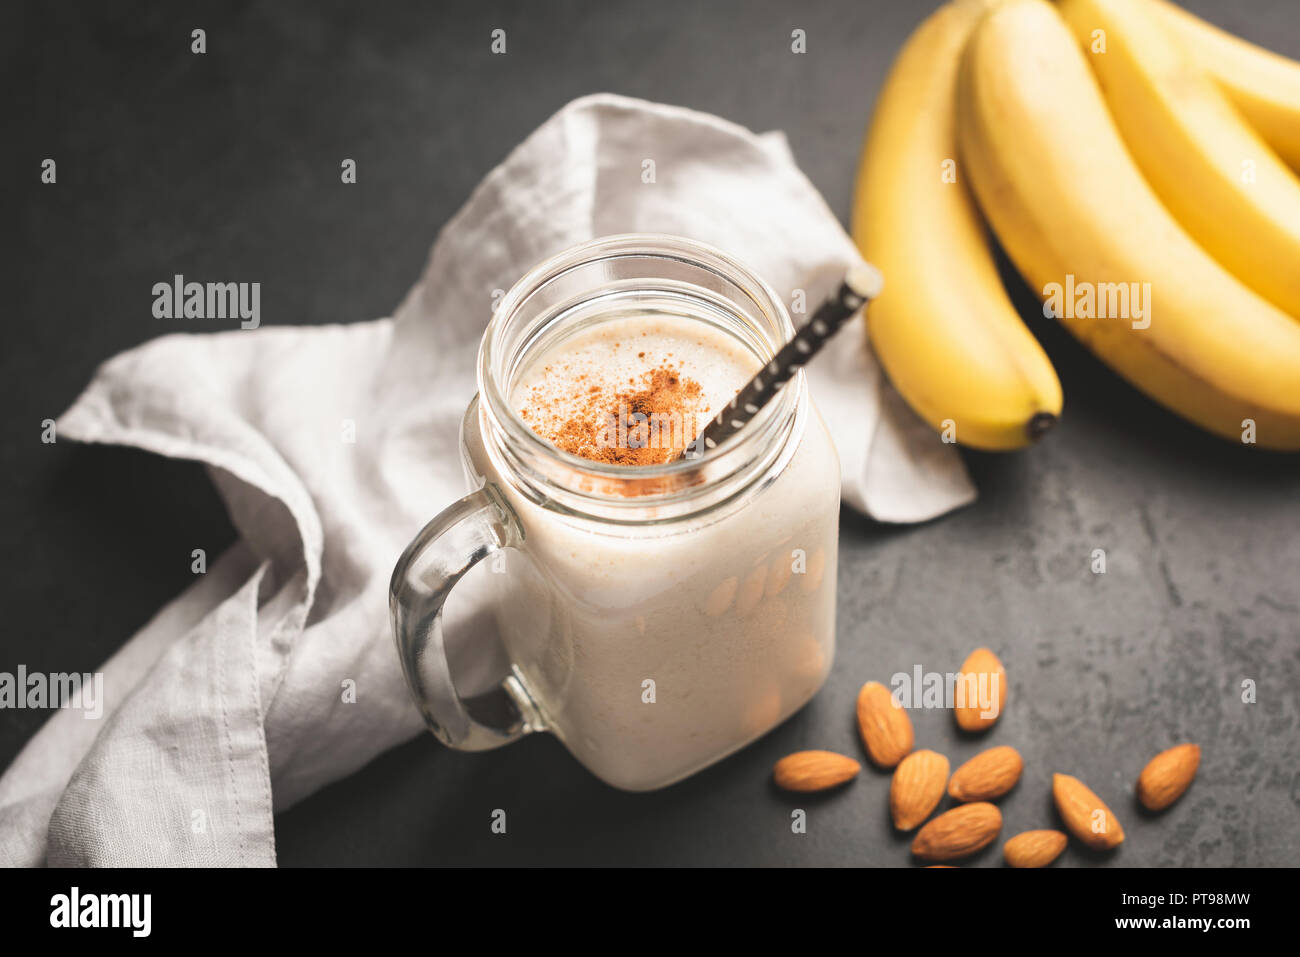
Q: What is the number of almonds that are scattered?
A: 9